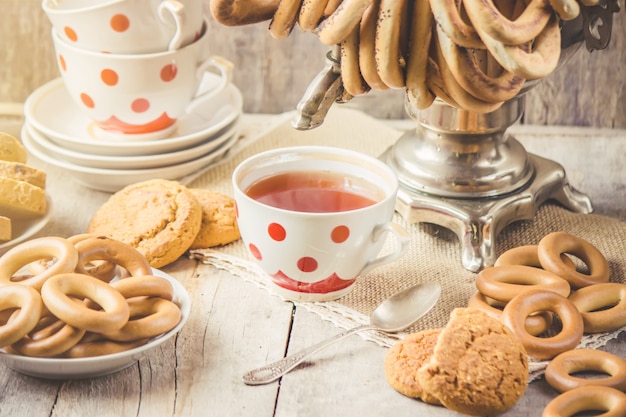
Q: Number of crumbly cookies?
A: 4